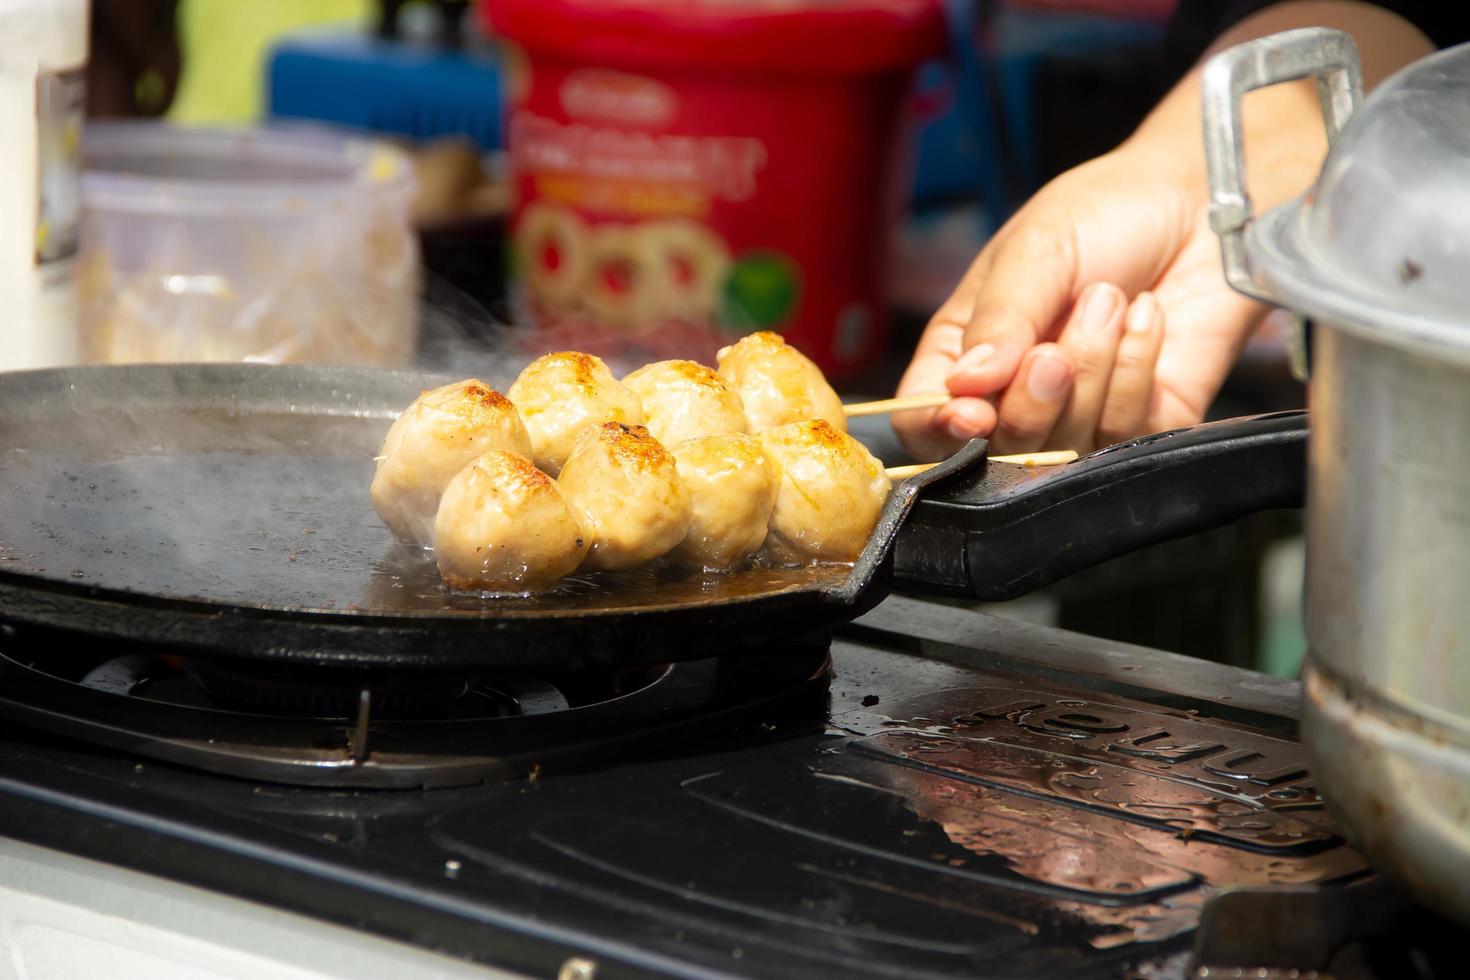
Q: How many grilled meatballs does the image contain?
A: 8